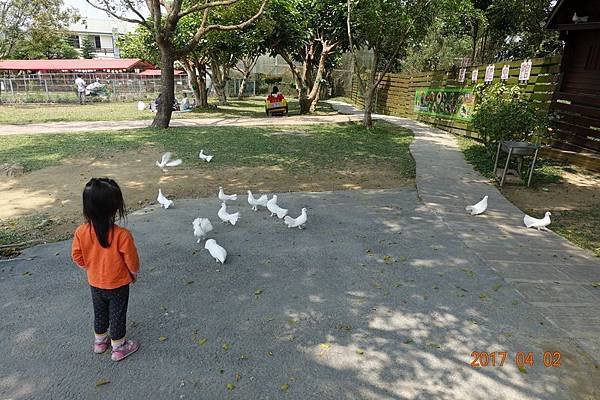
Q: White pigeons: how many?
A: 12